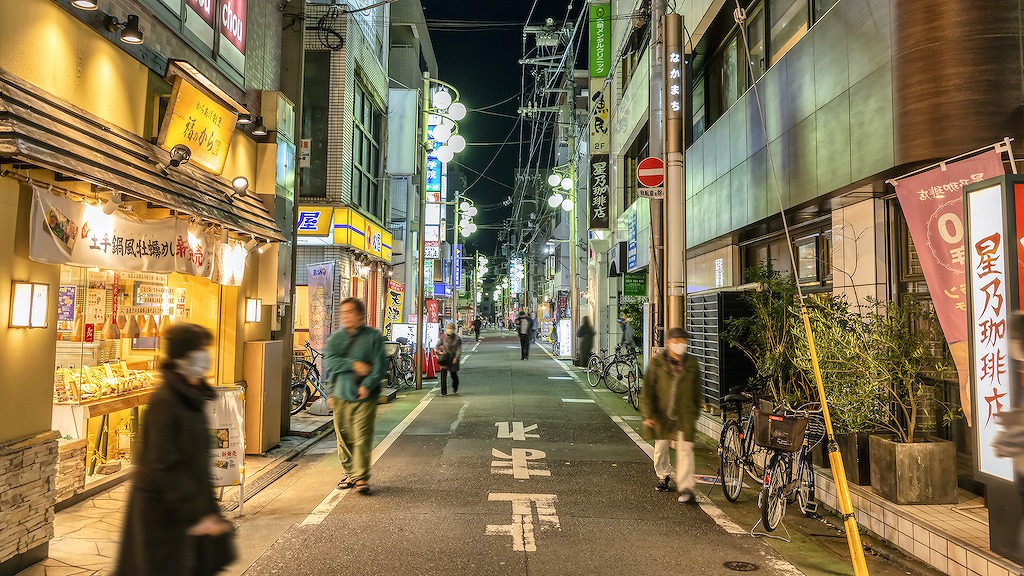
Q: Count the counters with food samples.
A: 1